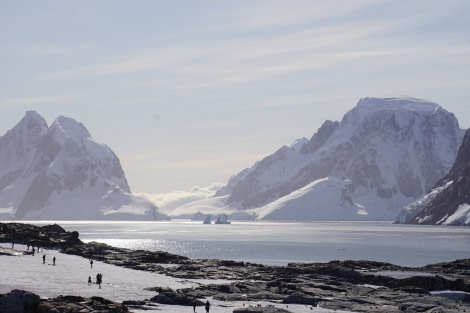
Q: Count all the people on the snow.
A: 12